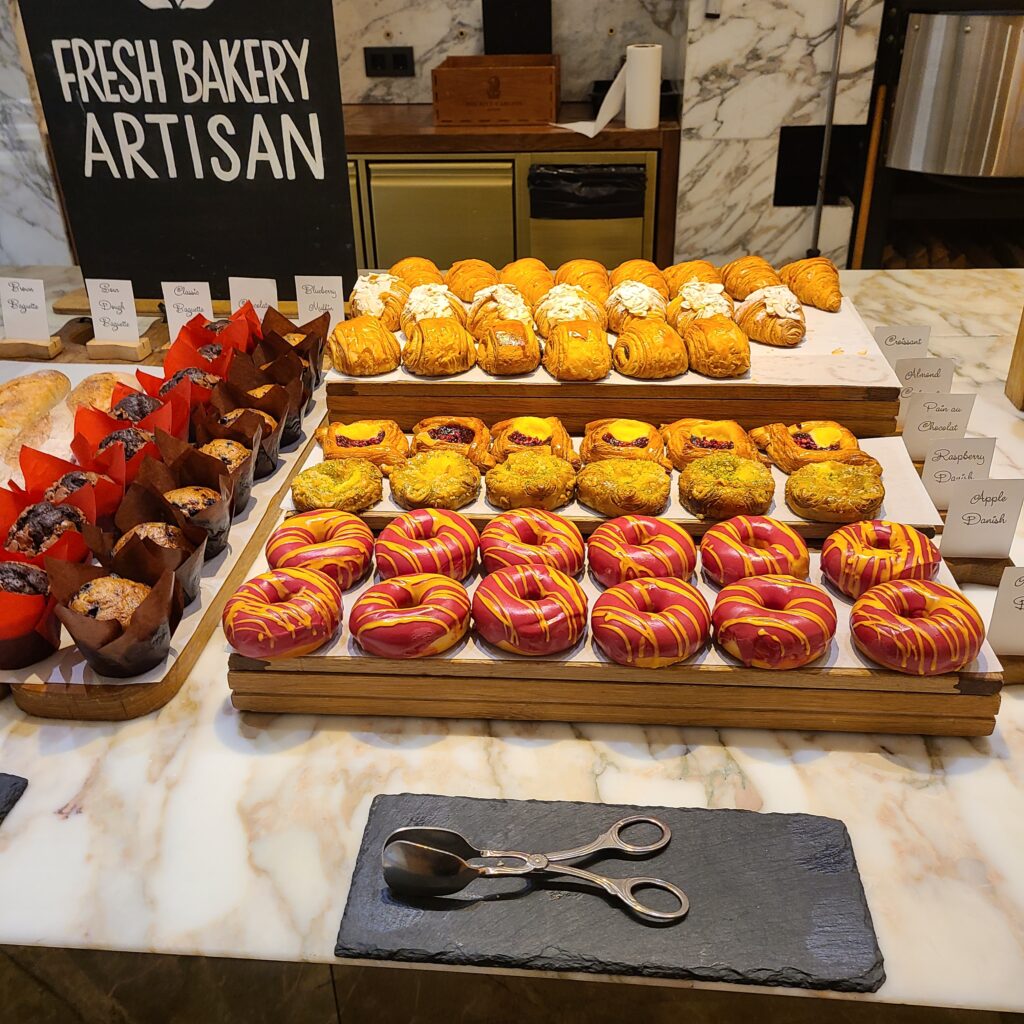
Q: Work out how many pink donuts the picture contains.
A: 12